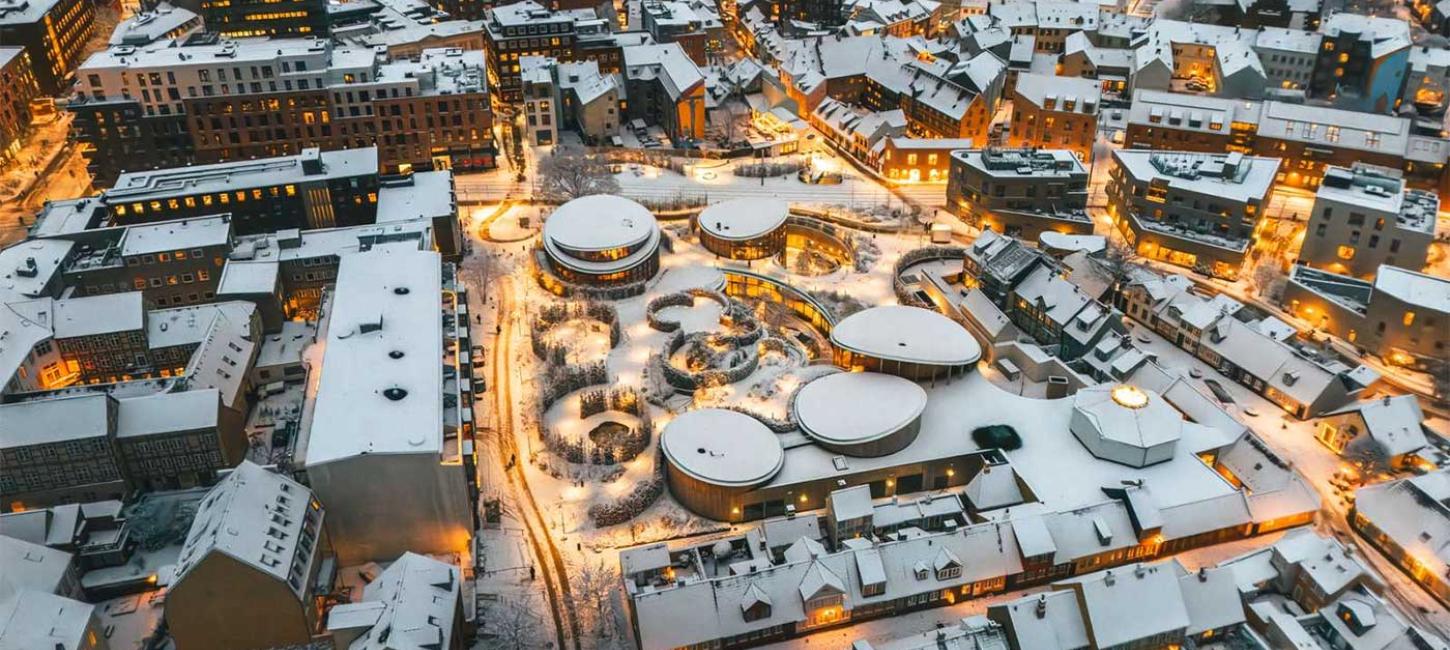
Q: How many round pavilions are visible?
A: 5